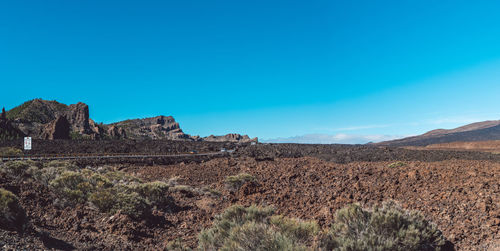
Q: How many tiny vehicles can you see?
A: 2